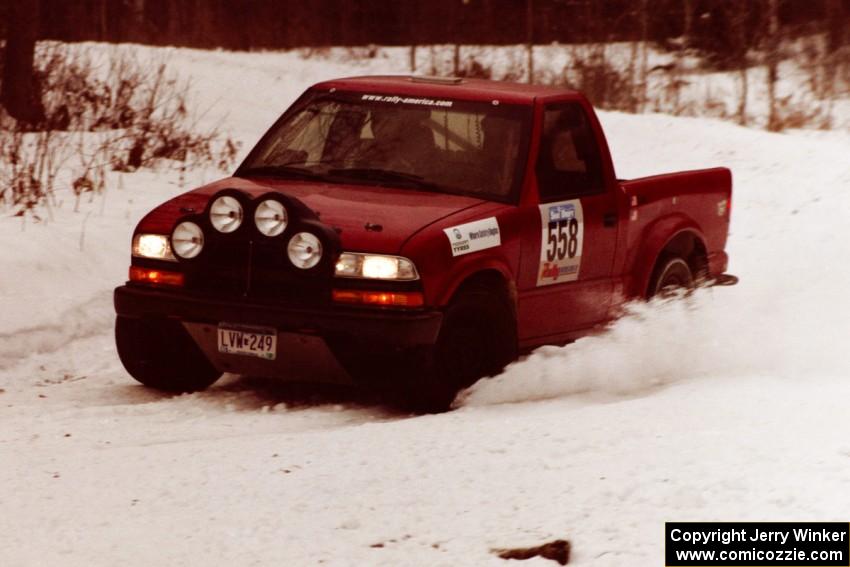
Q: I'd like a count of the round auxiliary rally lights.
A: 4